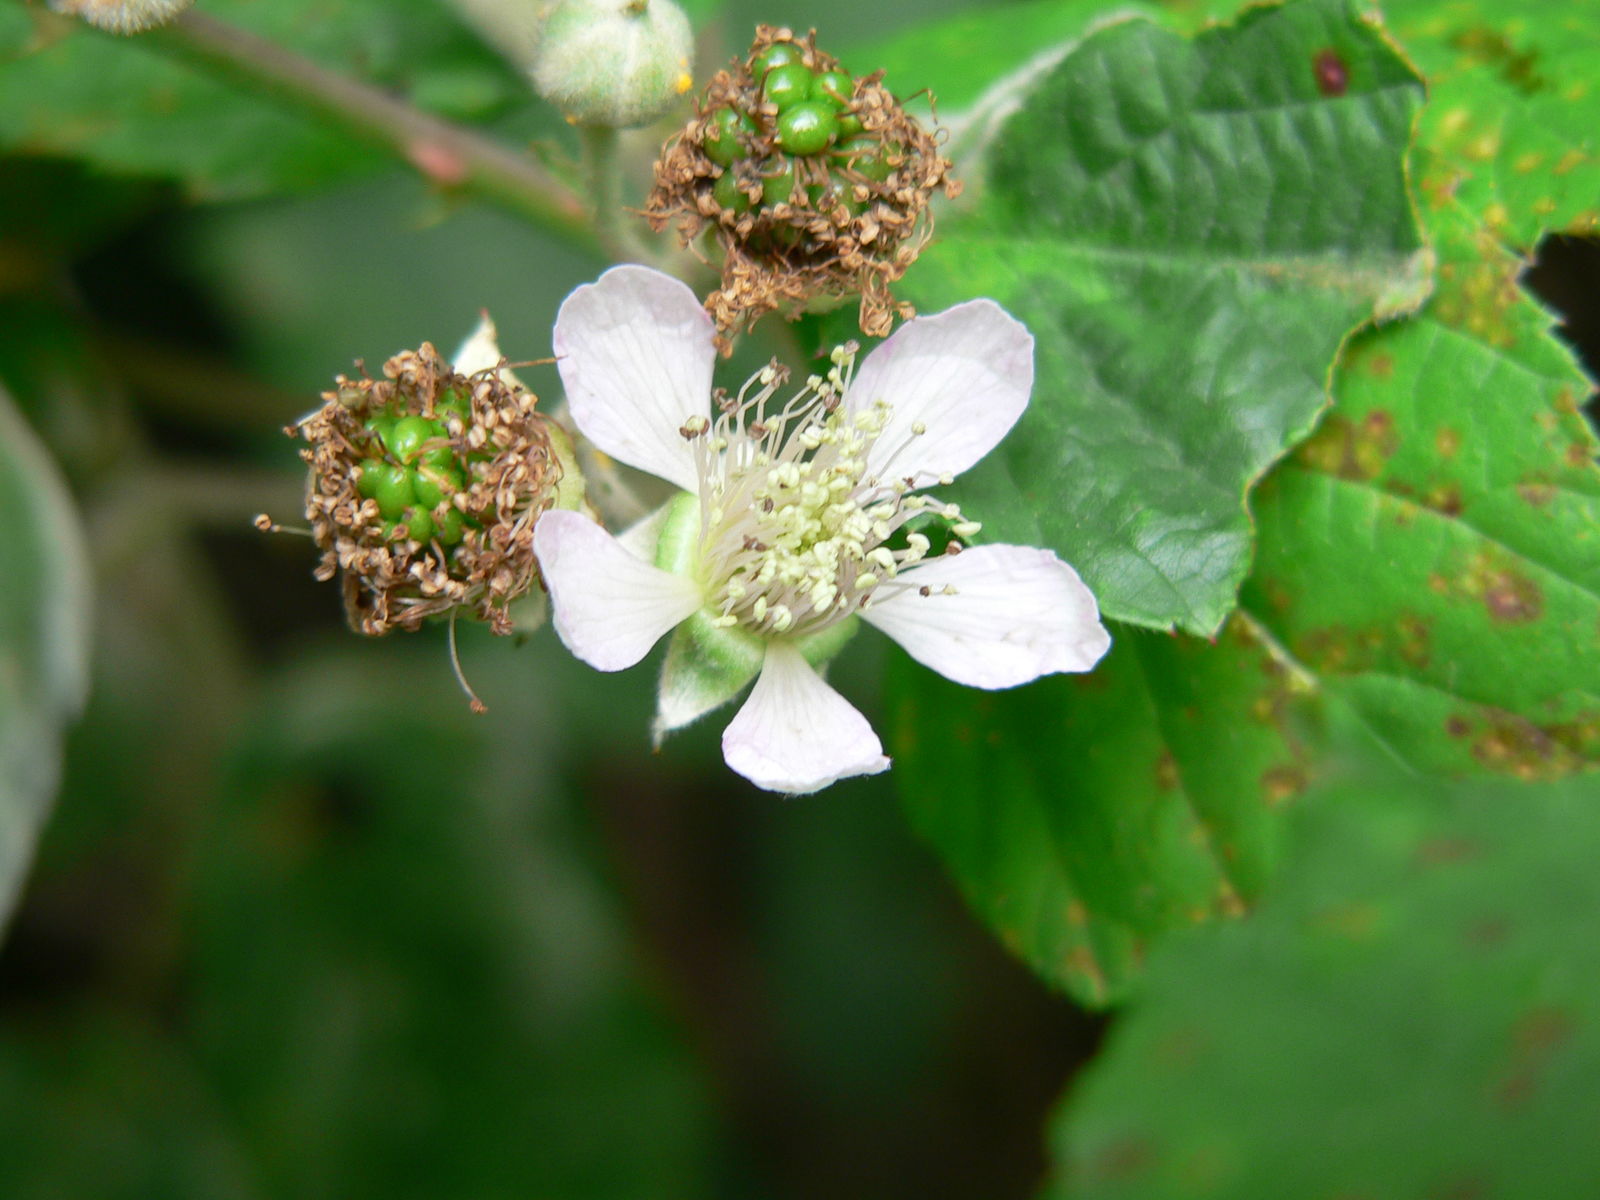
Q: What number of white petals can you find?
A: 5